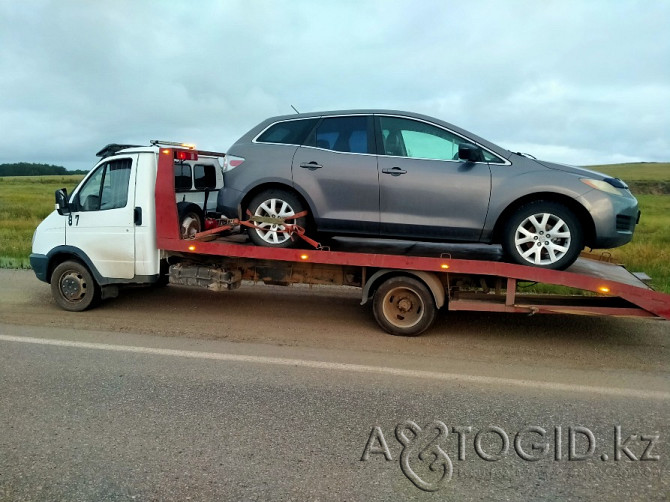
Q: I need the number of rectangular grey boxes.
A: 1